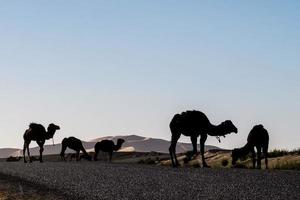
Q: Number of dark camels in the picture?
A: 5